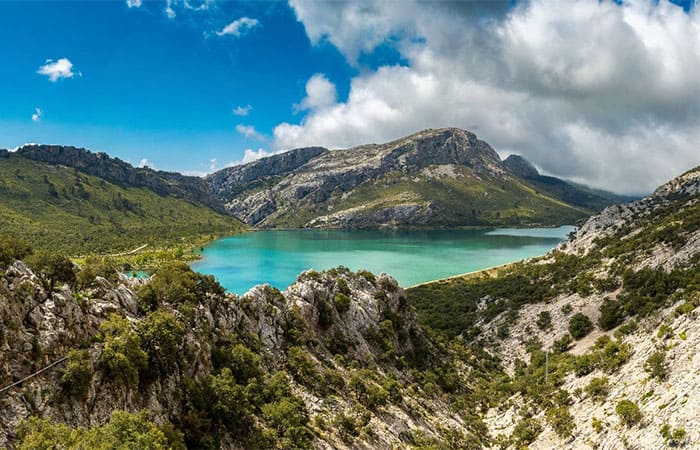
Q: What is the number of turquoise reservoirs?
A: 1